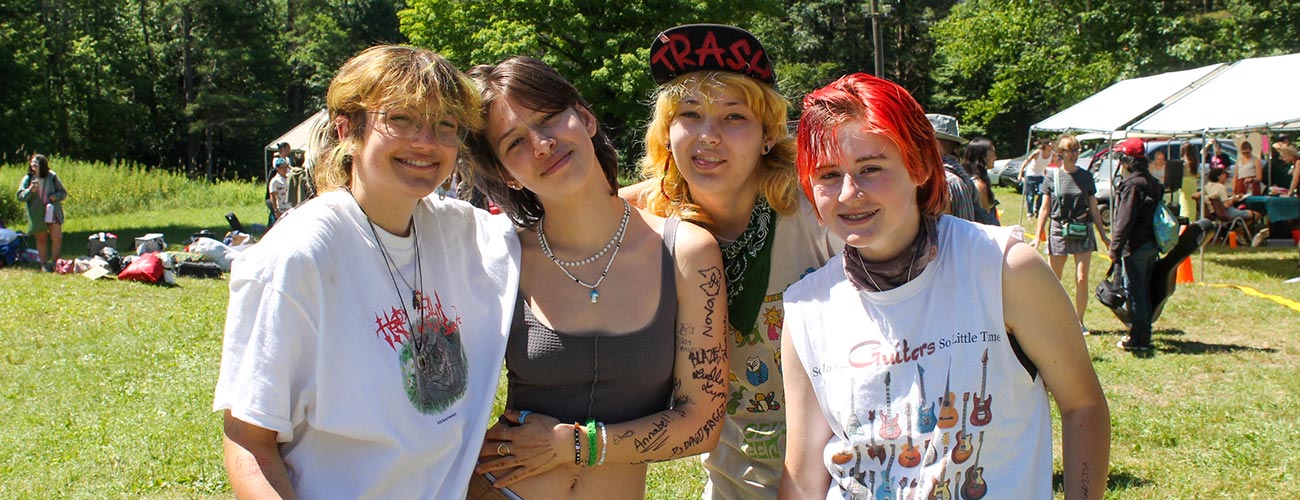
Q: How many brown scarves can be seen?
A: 1